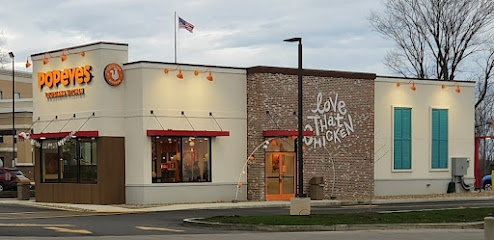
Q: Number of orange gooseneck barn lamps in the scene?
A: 7